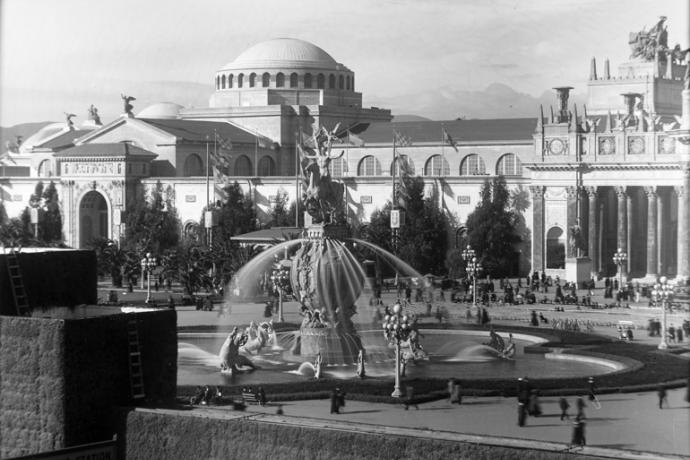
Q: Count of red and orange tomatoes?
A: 0